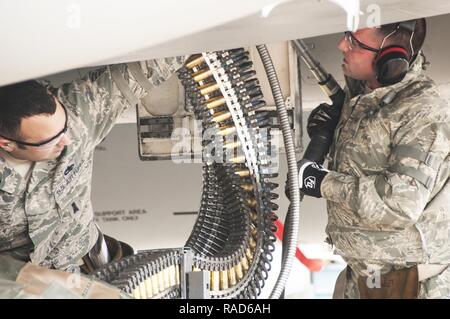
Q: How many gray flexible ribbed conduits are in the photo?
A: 1